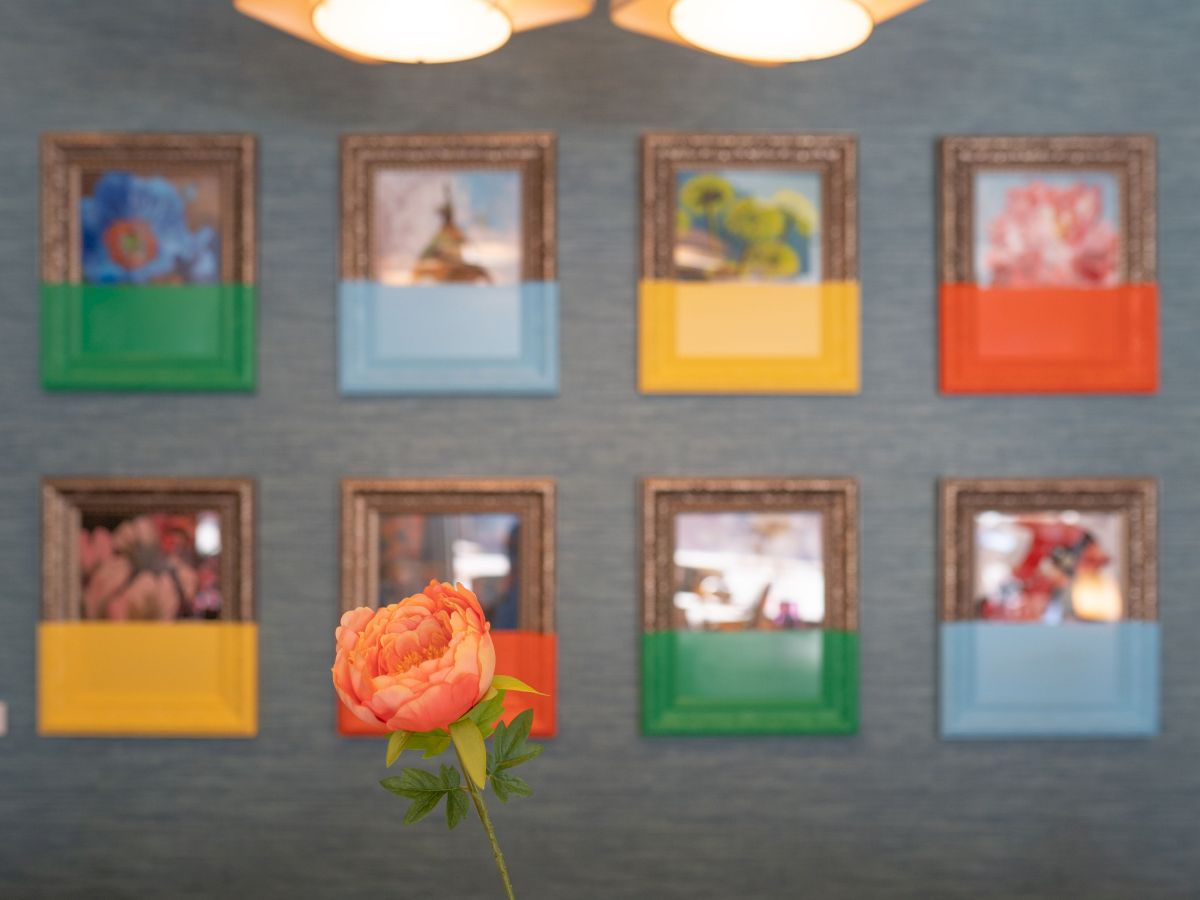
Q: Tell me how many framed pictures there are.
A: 8